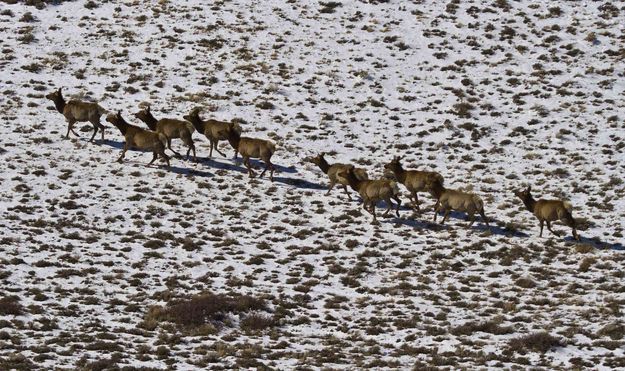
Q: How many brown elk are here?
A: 10